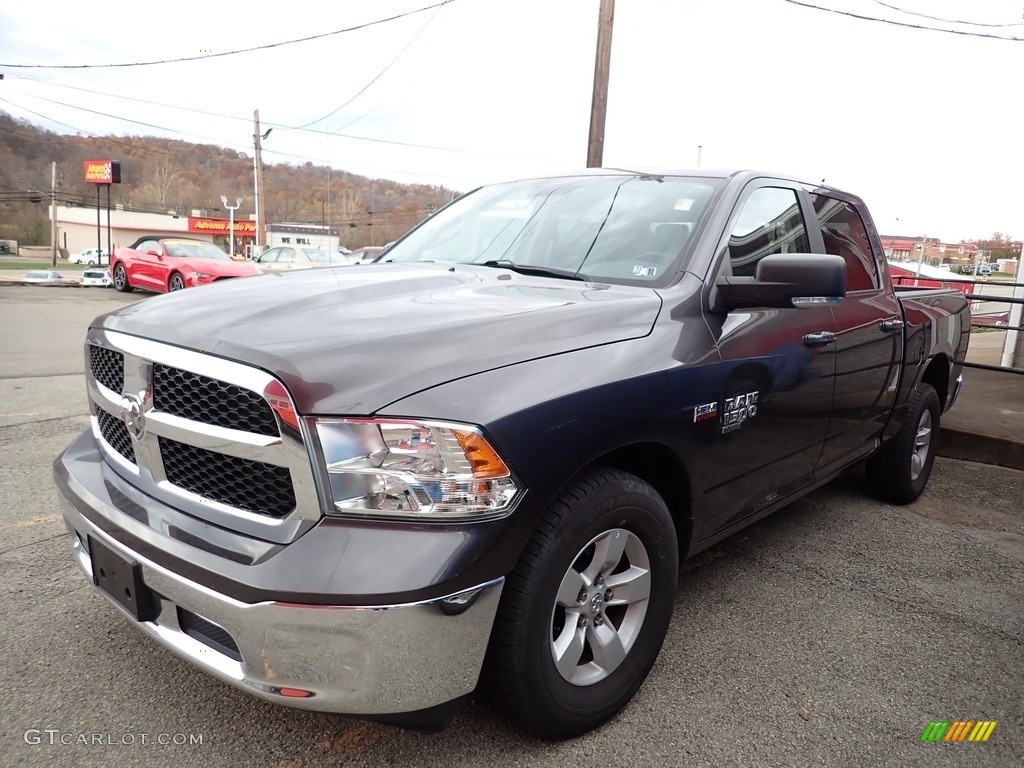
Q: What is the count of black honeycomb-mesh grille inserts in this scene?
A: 4